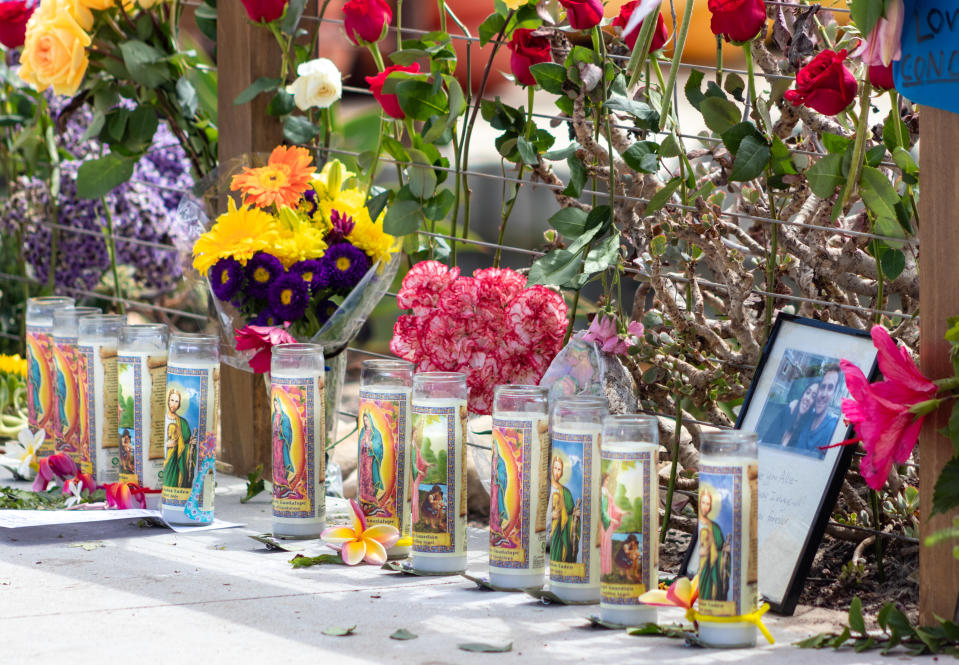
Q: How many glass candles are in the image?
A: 12